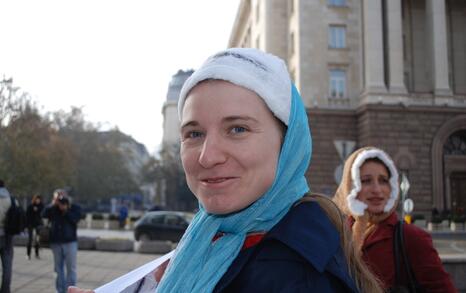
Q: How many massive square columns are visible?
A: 3